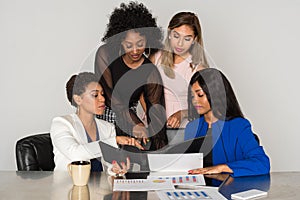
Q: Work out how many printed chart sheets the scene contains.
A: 3